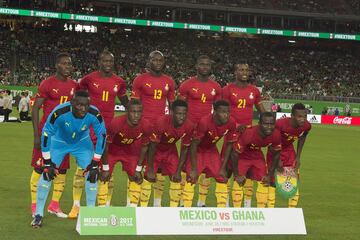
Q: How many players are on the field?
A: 11